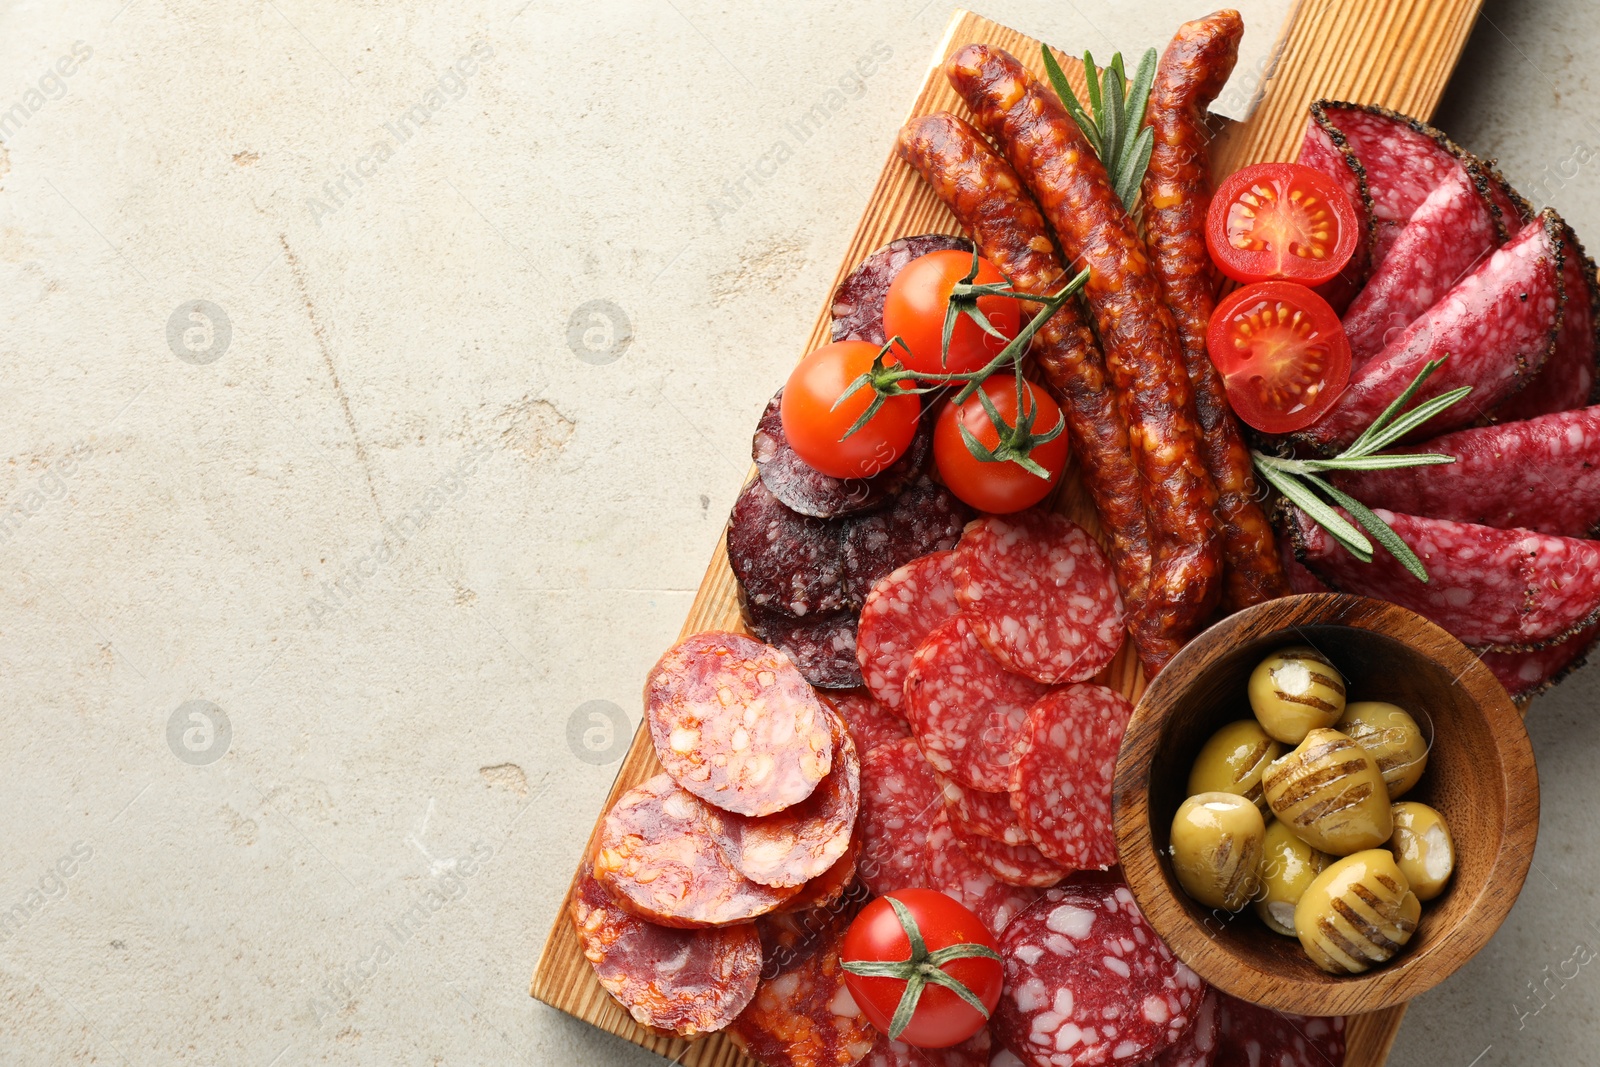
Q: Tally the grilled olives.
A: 8